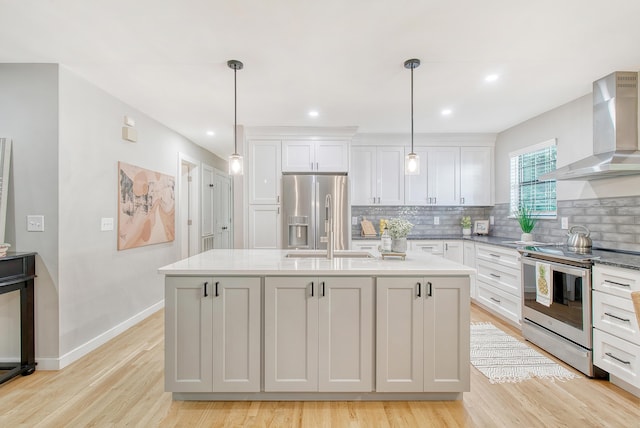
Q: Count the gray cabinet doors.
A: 6